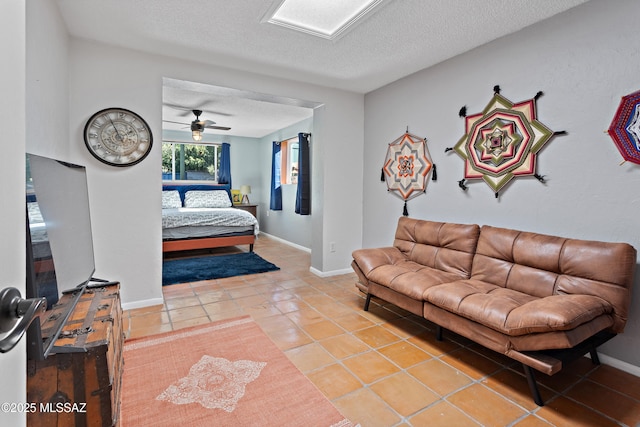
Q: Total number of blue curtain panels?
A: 3